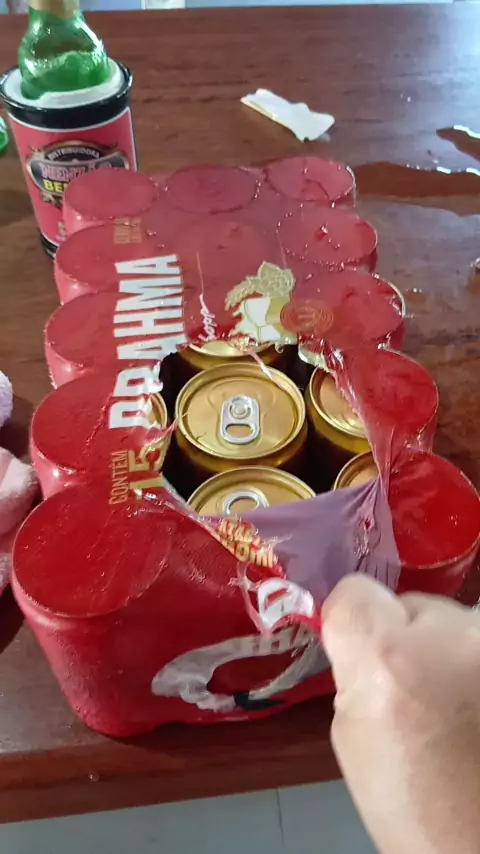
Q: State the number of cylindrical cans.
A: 15